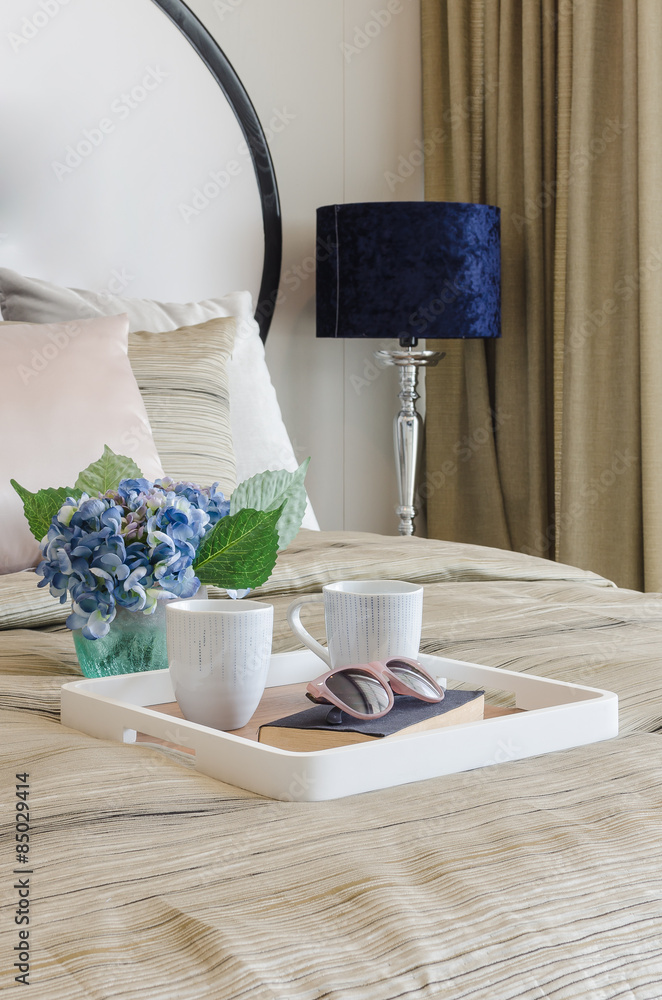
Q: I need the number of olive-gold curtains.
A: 1